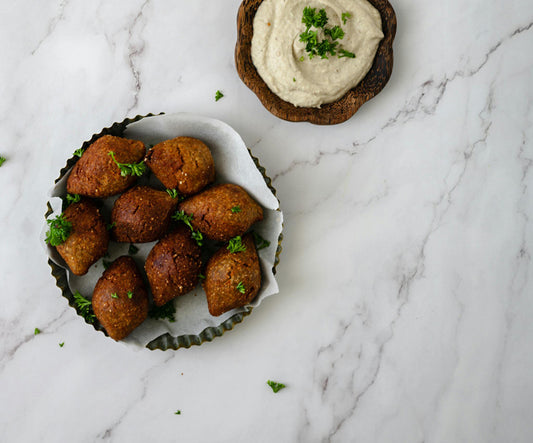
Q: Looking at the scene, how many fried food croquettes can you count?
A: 8